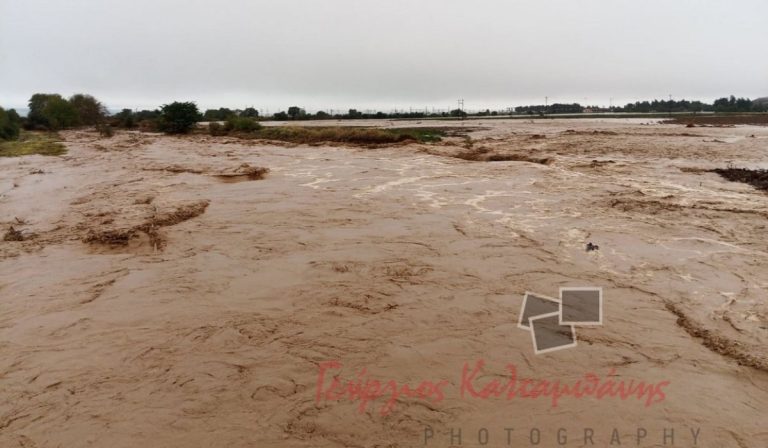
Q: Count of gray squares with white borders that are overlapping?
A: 3